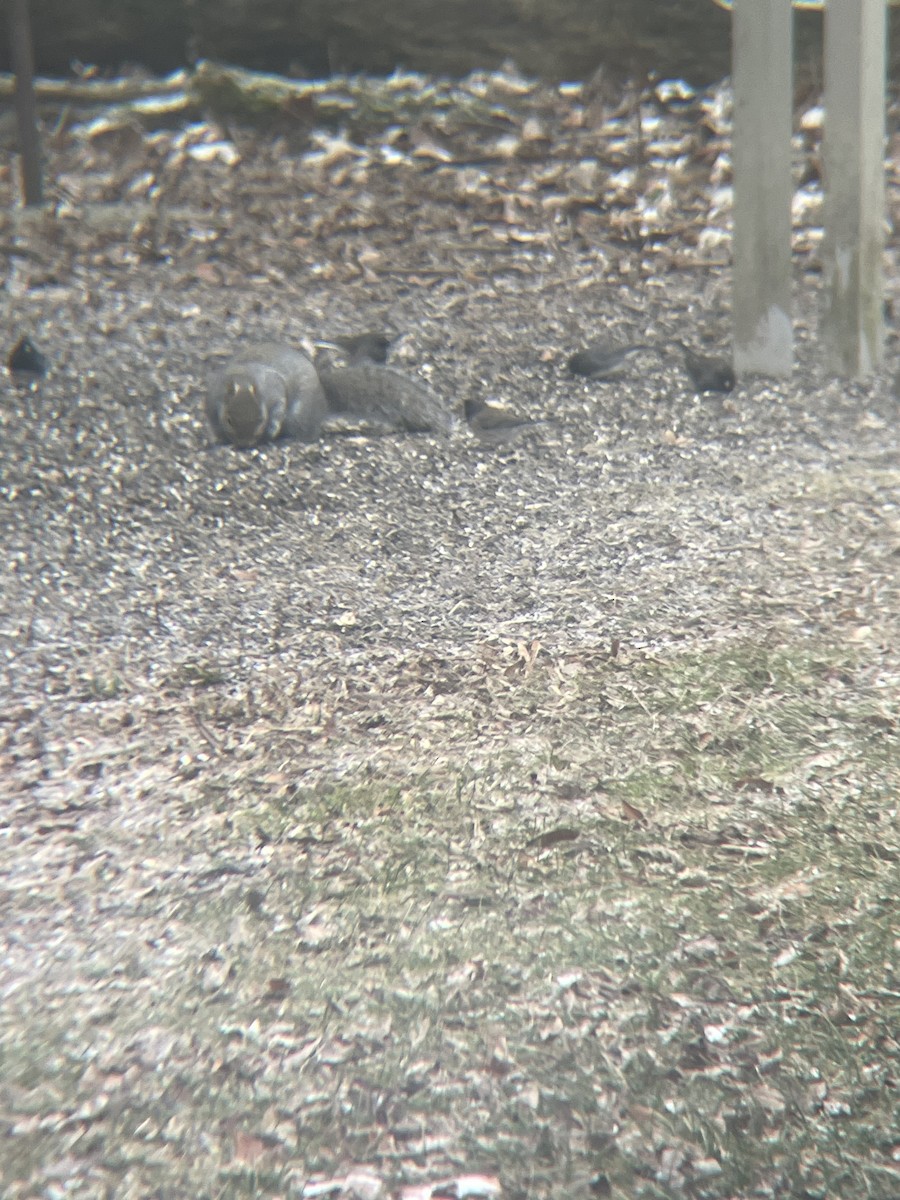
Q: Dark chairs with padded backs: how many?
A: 0